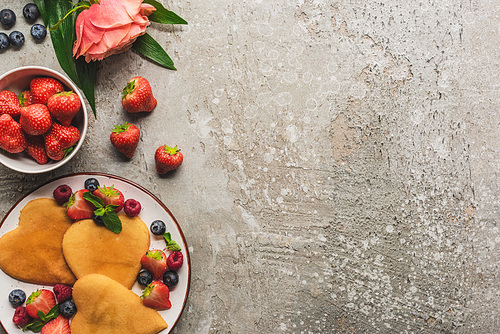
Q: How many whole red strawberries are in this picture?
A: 11